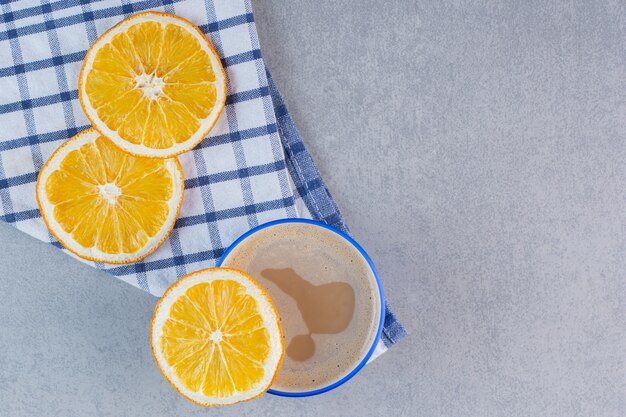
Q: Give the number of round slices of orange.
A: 3